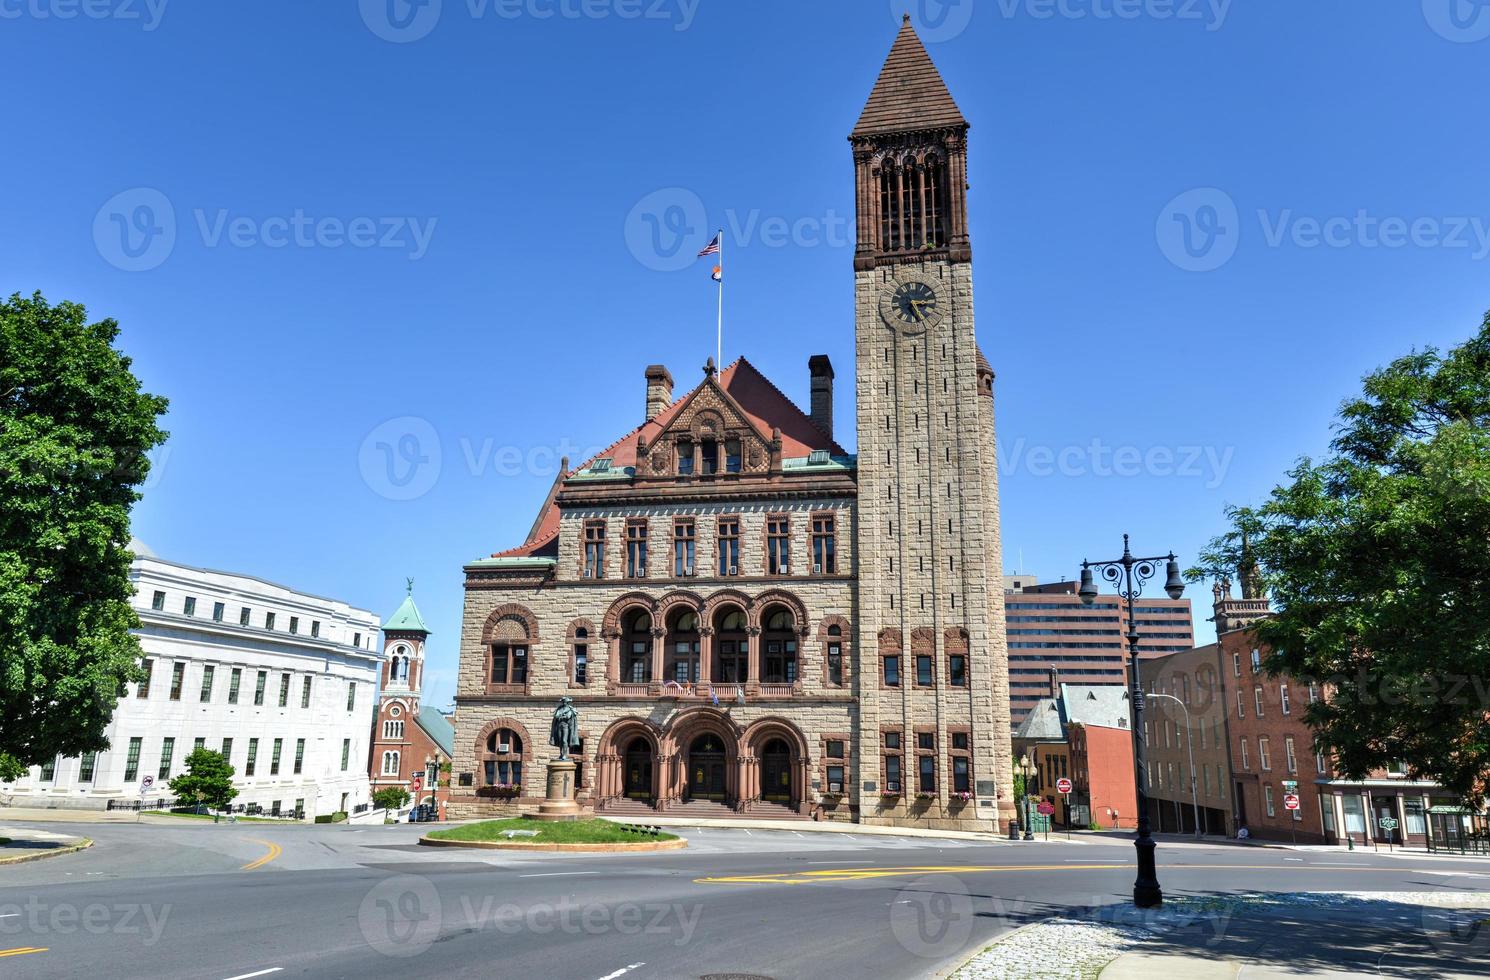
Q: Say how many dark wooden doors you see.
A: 3